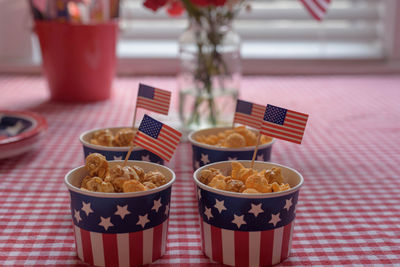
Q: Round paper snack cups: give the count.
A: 4